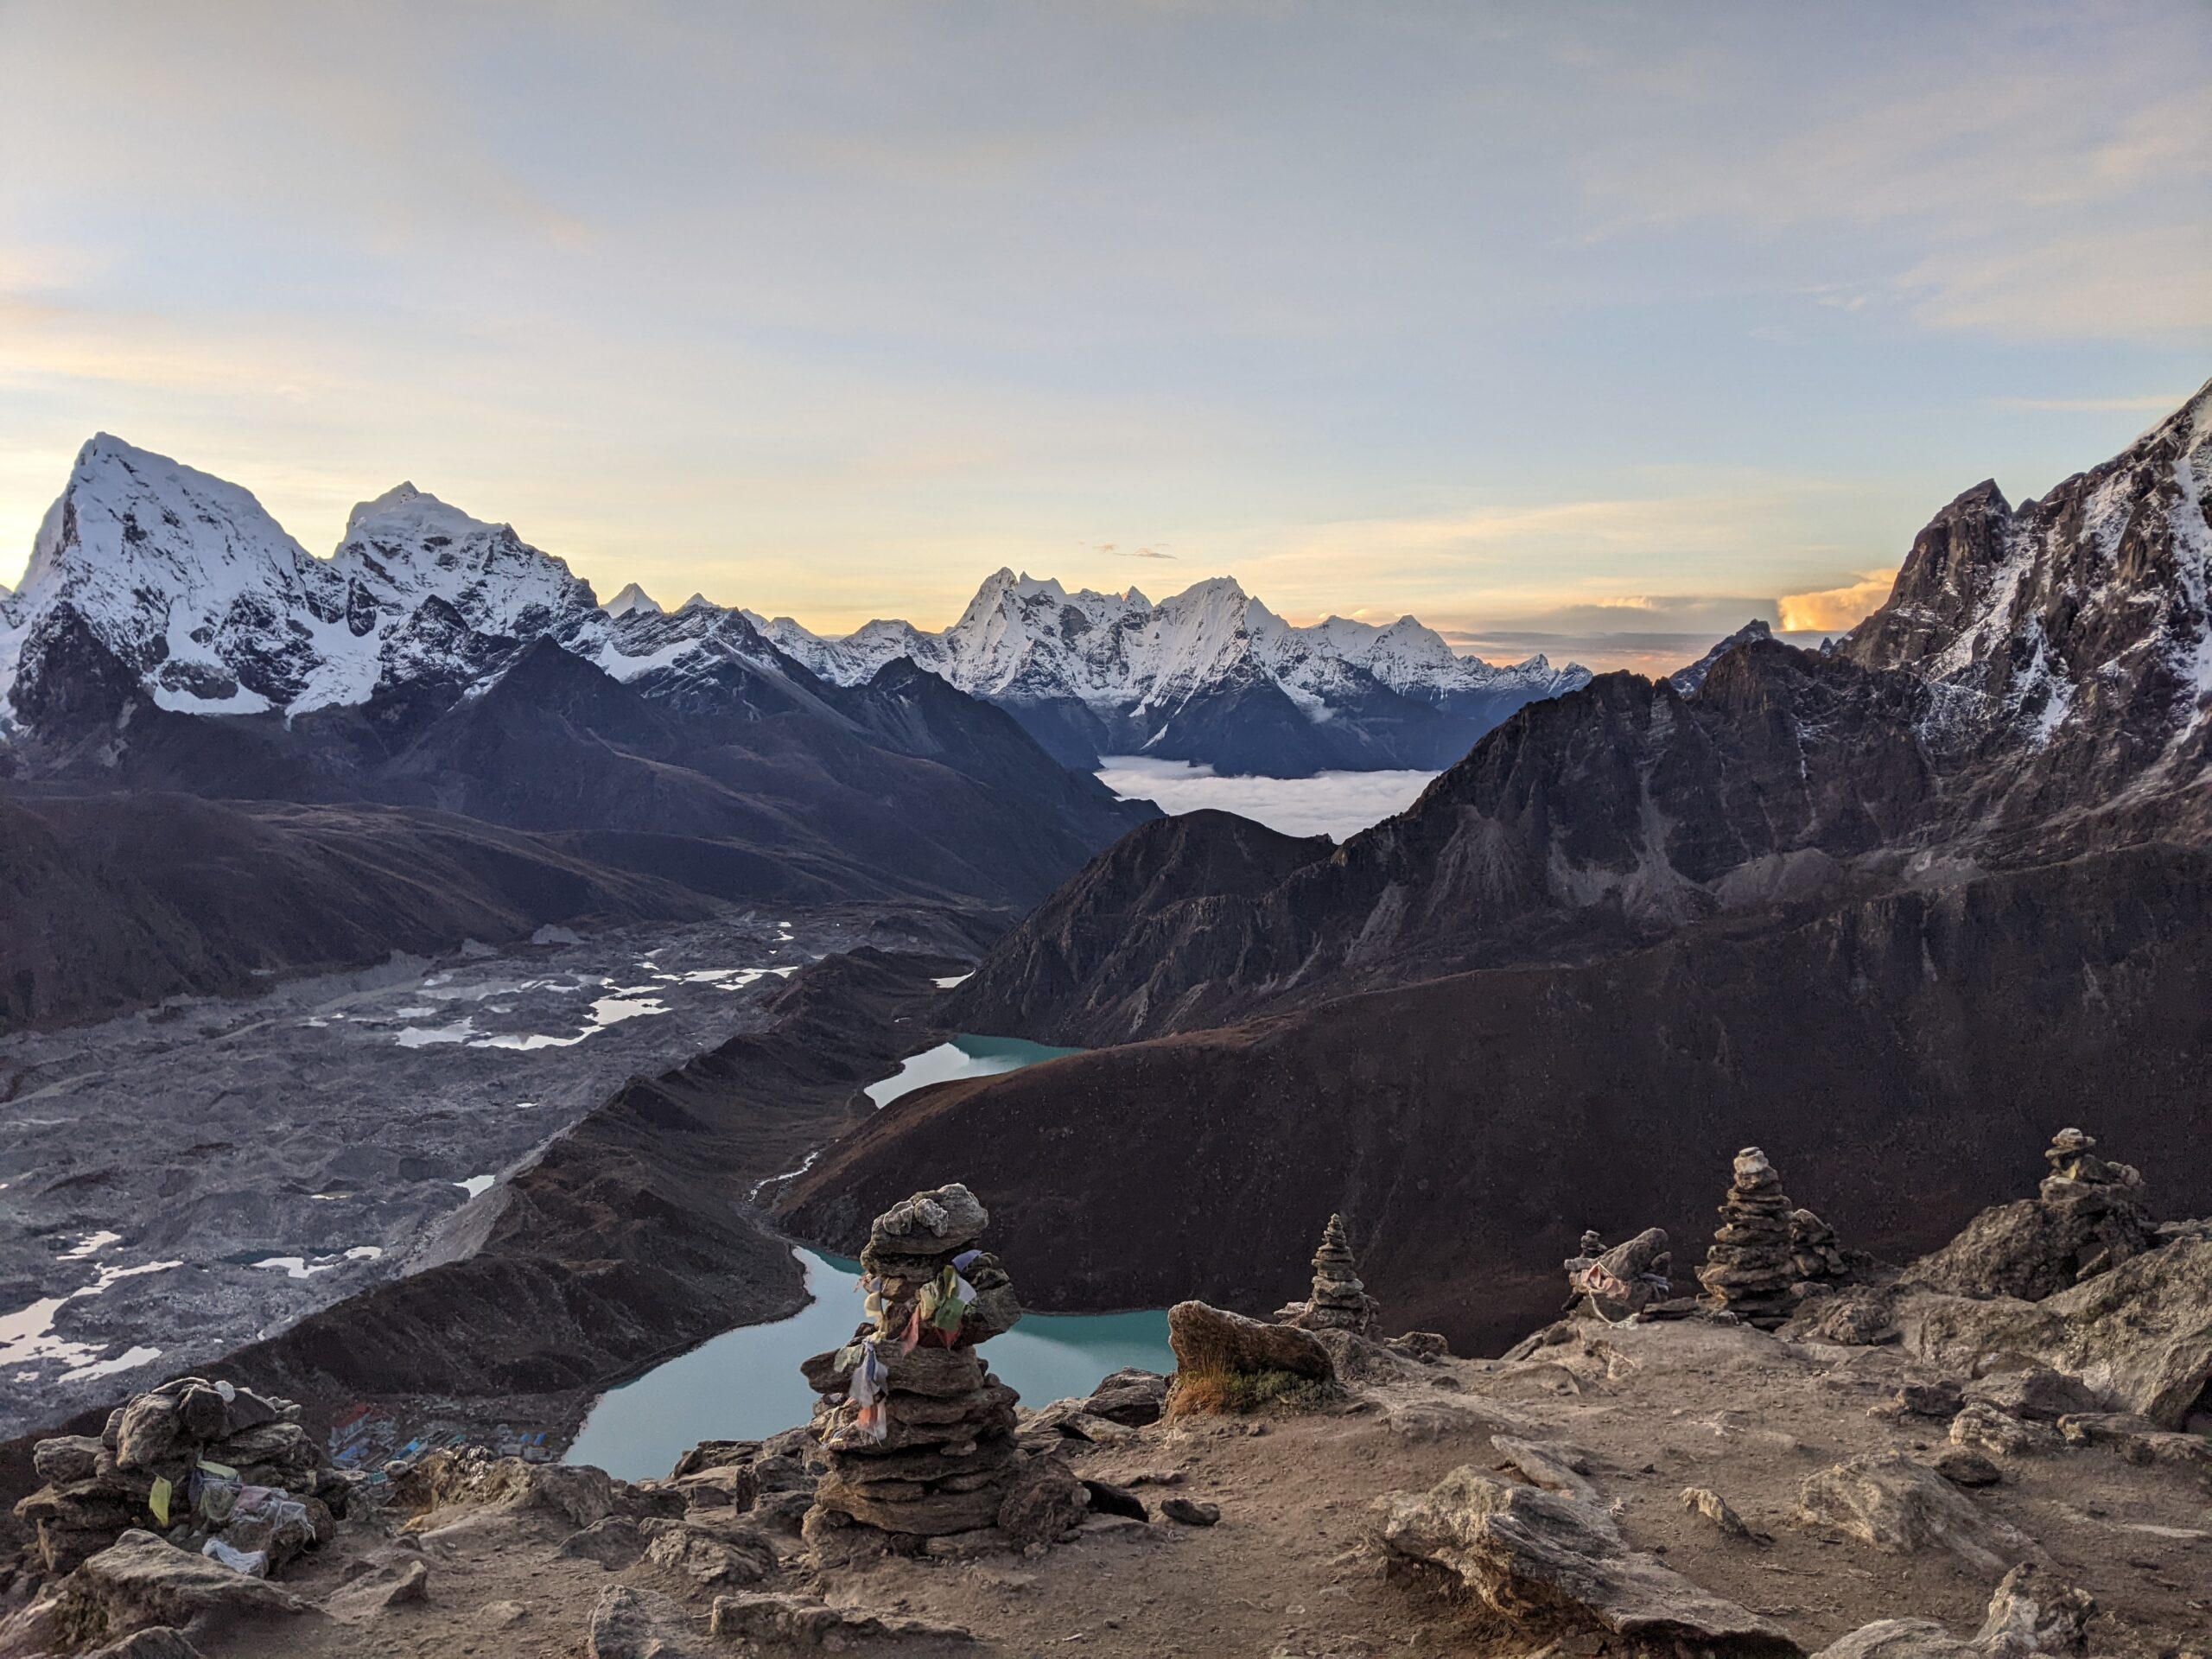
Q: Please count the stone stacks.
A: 6